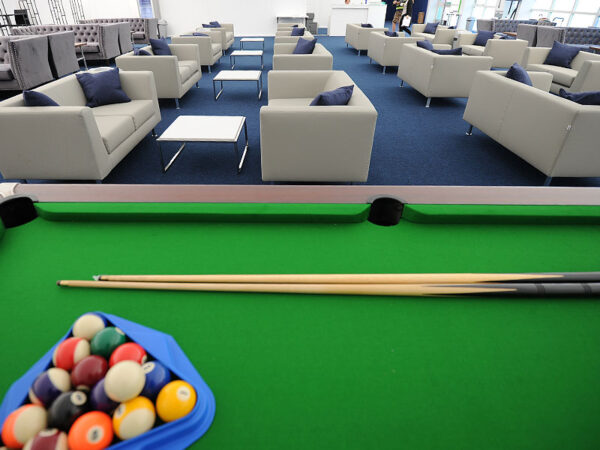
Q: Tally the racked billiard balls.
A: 15